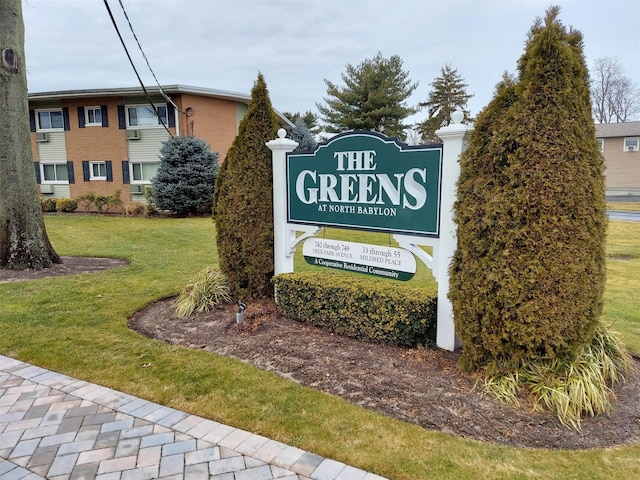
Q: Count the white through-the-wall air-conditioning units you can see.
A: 4